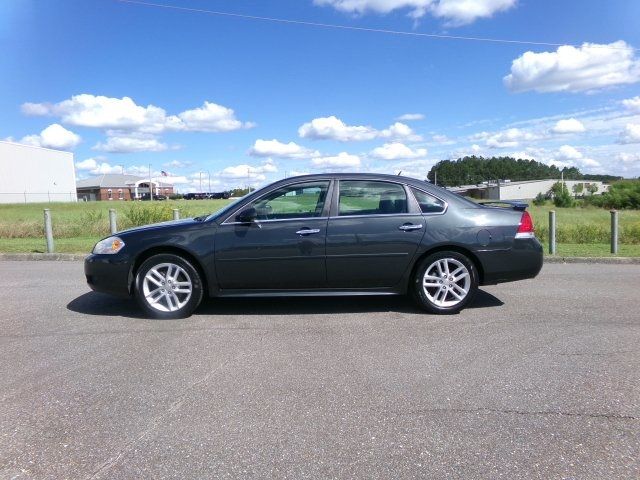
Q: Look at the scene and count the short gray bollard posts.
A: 5